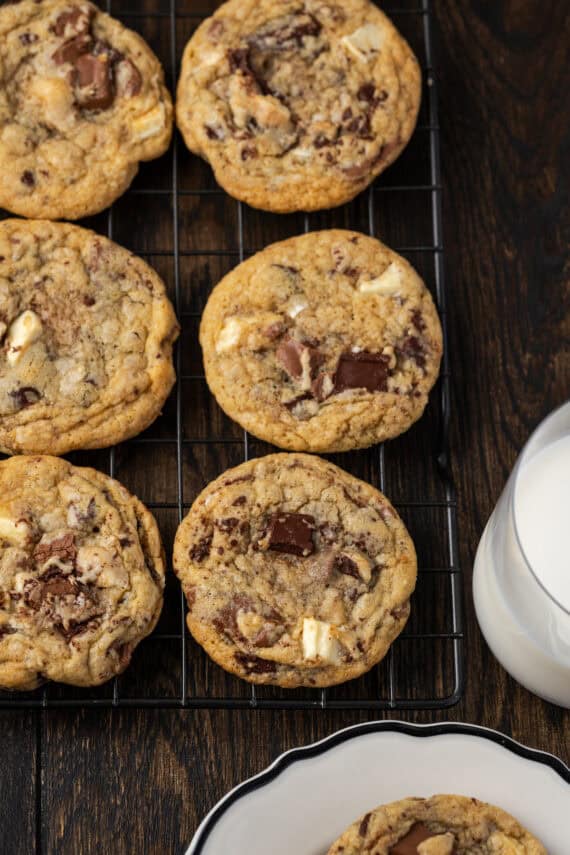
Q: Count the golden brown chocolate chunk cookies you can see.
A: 7